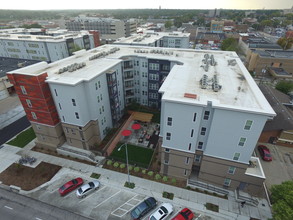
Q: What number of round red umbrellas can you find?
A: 2